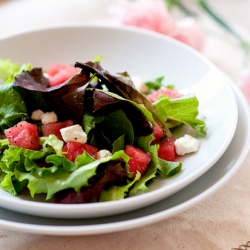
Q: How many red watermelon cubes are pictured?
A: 8